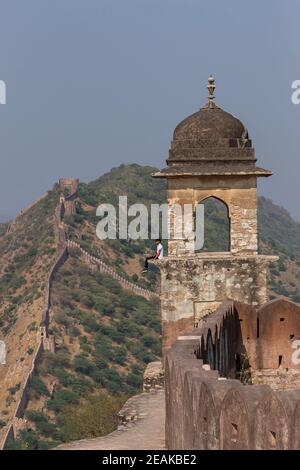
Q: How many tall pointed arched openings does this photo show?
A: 1